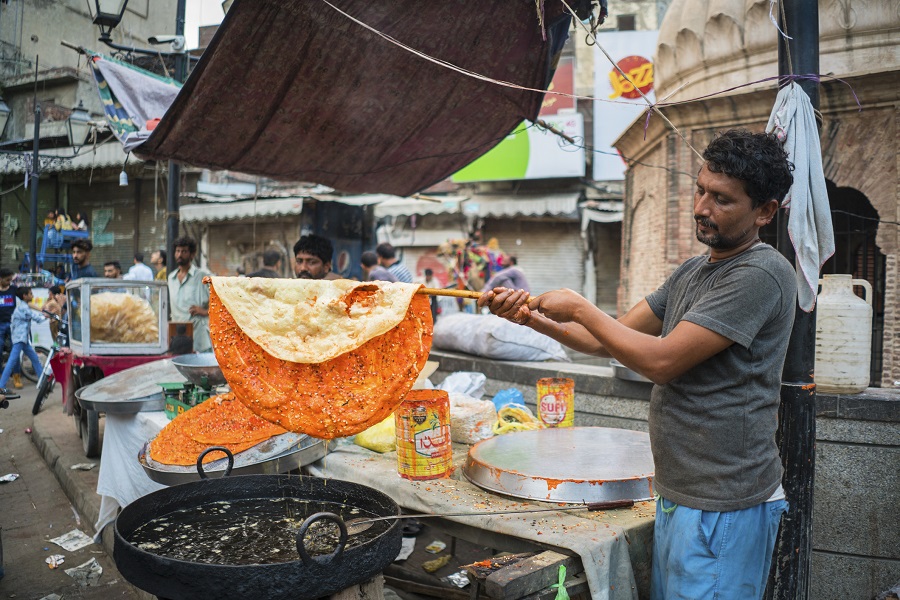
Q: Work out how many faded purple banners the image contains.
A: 1